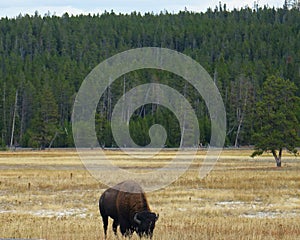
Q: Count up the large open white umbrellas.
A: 0